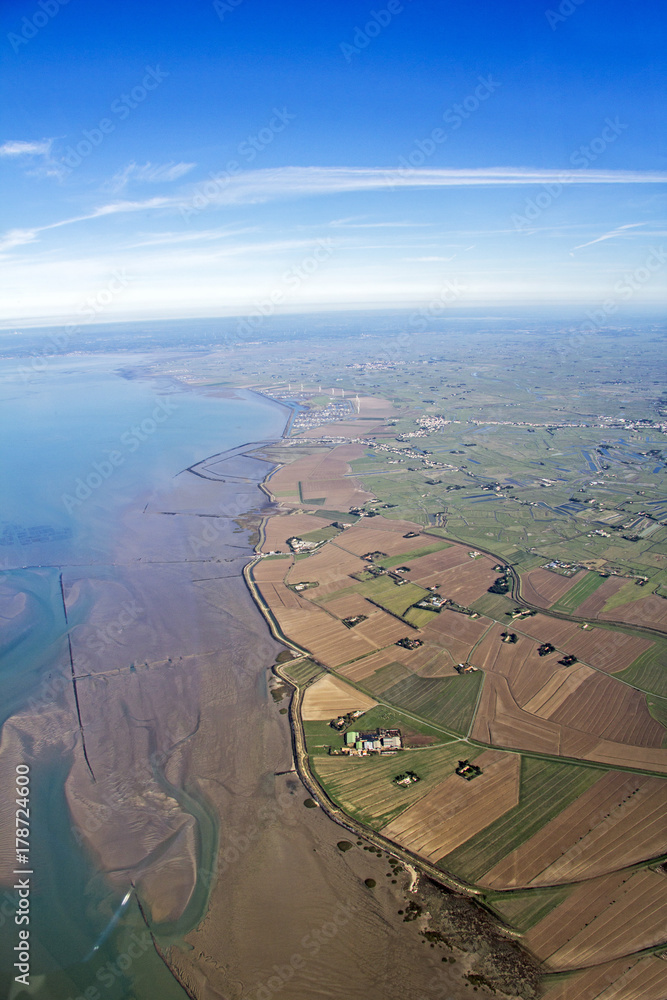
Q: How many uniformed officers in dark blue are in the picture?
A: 0